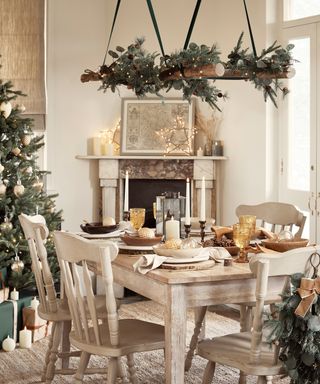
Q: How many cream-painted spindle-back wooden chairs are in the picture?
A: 4